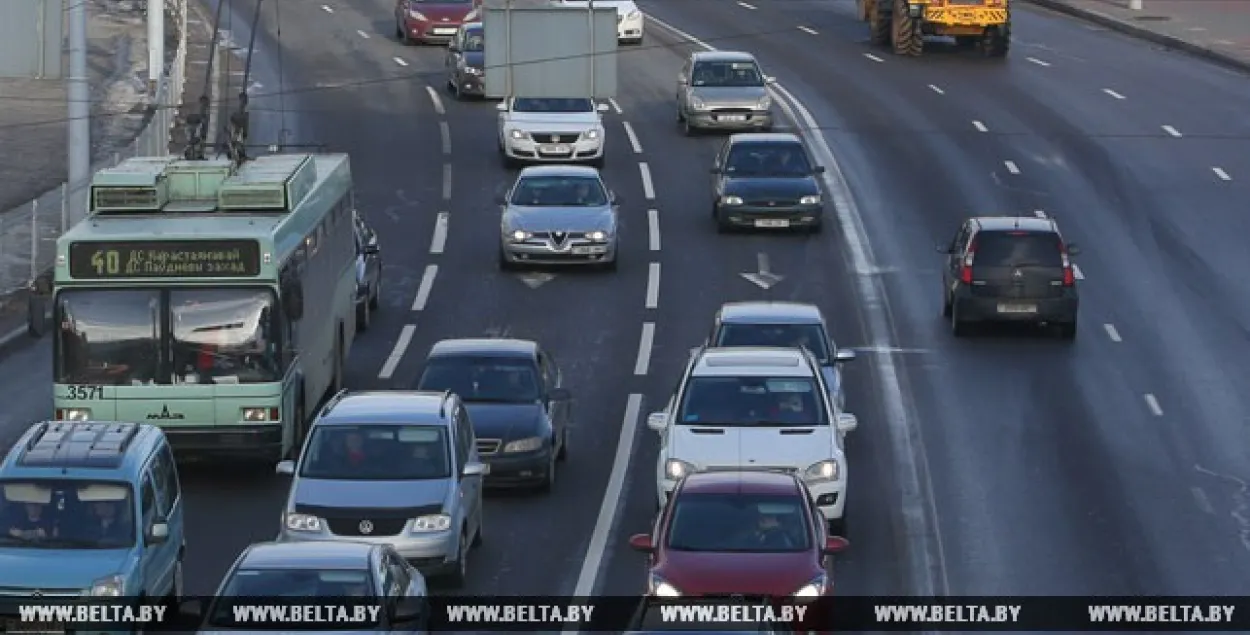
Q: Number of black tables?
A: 0